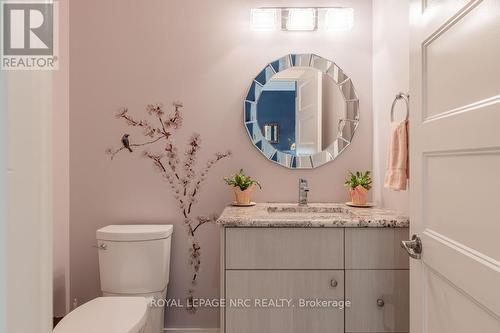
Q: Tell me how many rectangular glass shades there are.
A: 3